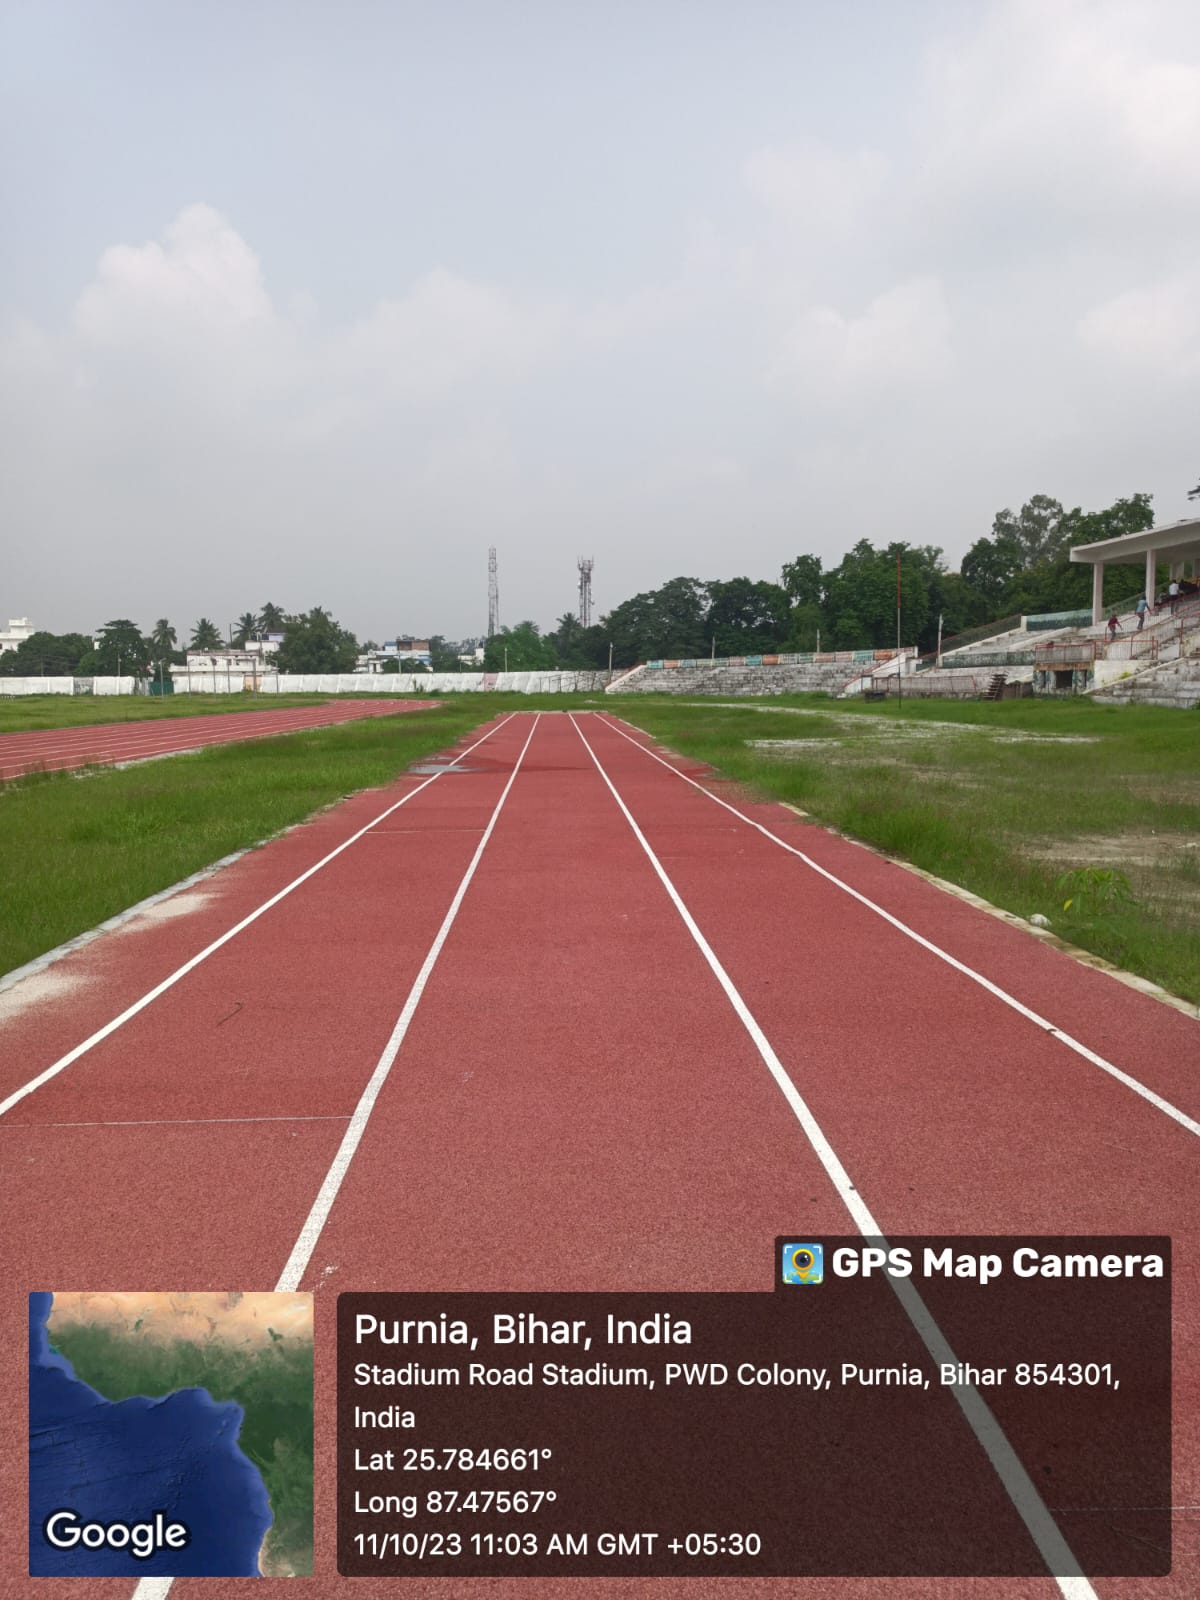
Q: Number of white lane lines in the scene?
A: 4